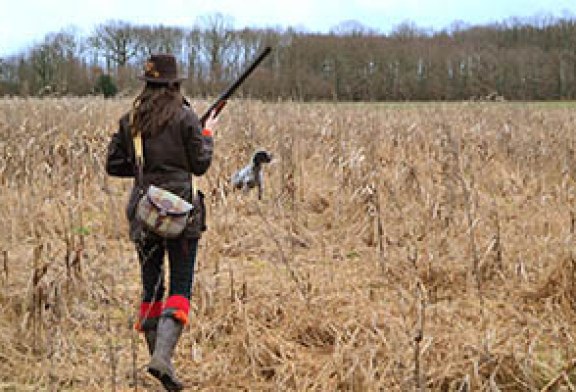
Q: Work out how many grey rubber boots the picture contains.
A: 2